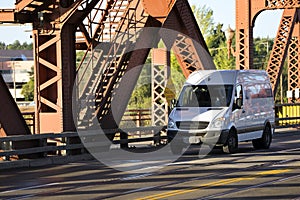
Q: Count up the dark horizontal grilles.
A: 1